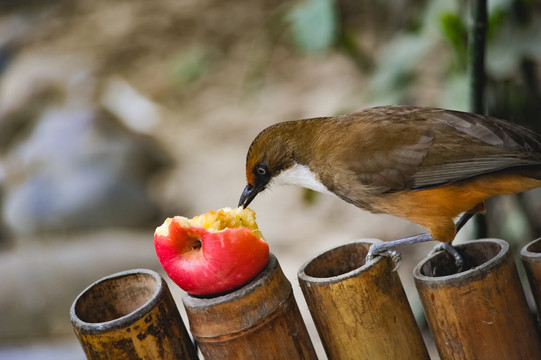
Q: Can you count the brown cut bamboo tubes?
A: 5